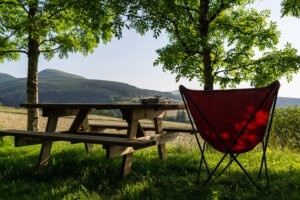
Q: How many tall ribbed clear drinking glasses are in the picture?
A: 0